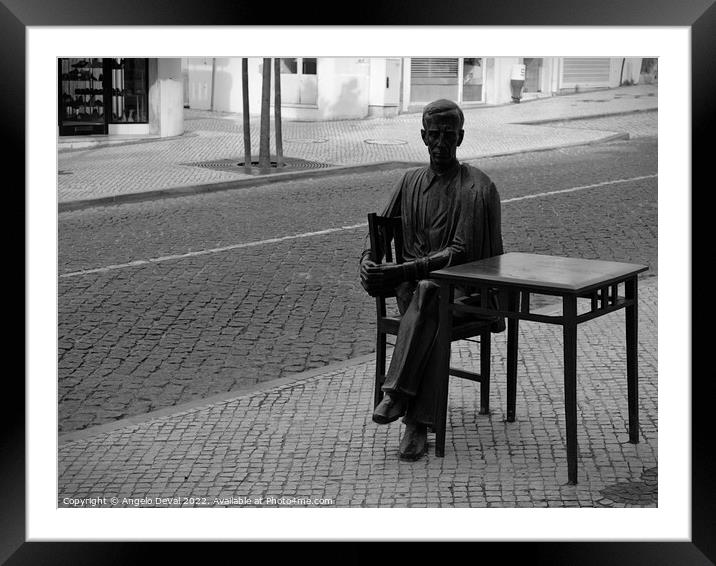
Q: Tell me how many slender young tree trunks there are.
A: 3